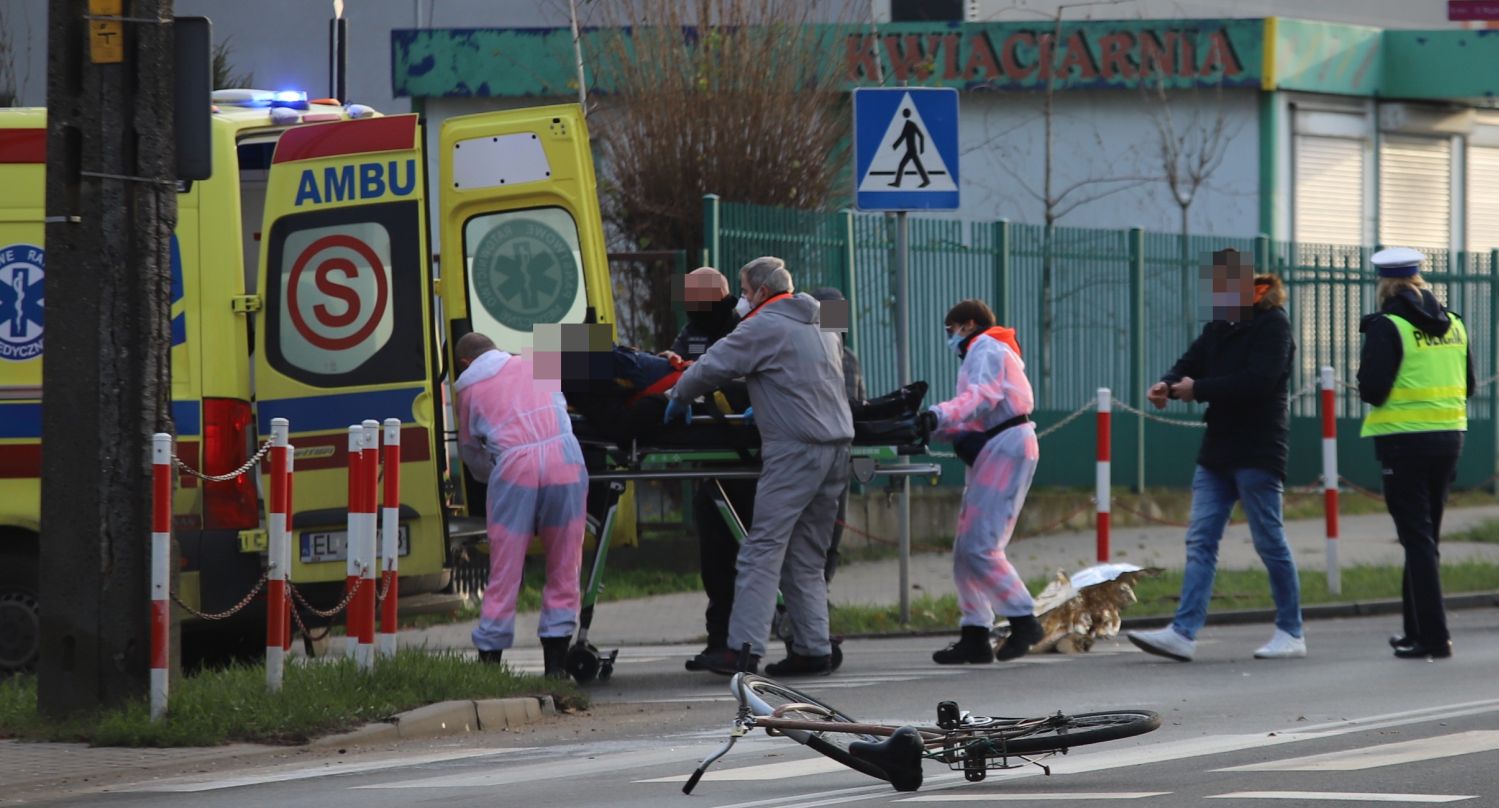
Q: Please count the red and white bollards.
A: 8